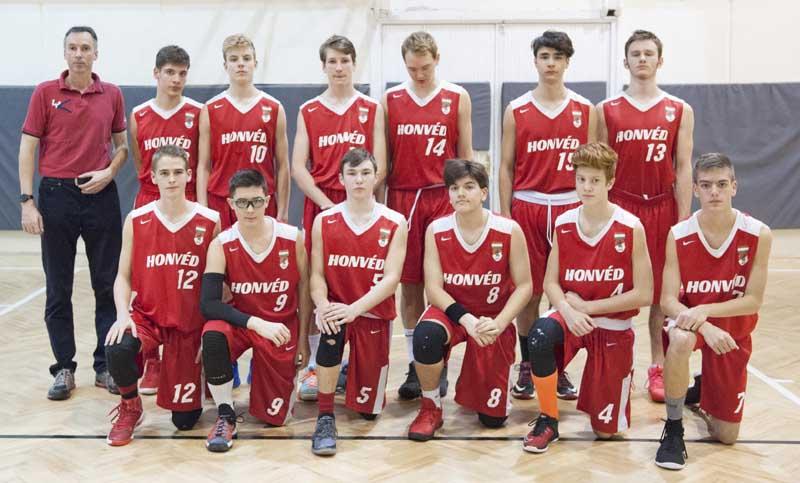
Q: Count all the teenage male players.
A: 12